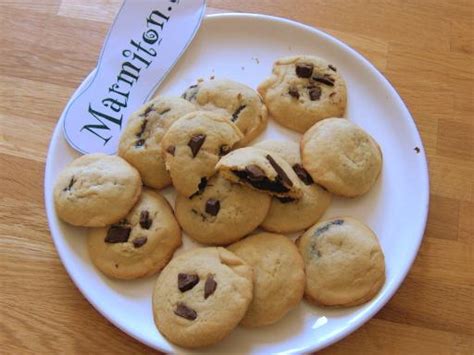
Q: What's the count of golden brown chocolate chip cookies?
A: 13